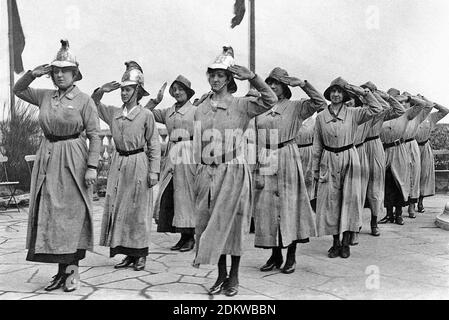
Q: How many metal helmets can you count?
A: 3